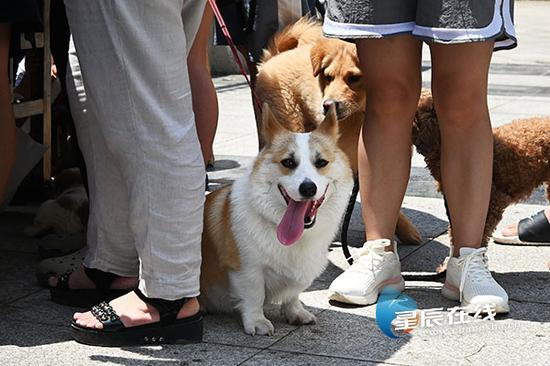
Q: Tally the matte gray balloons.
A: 0